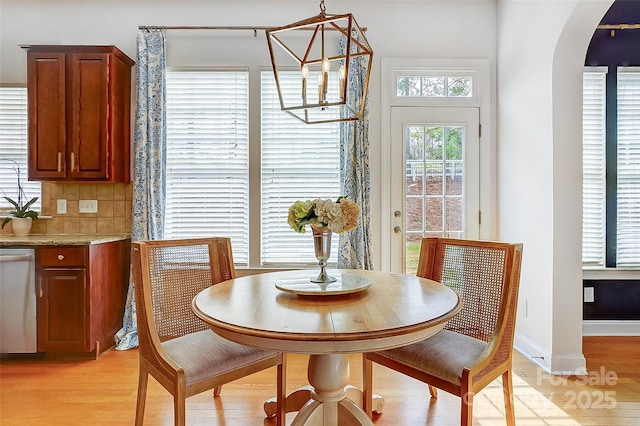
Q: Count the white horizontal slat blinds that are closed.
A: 5